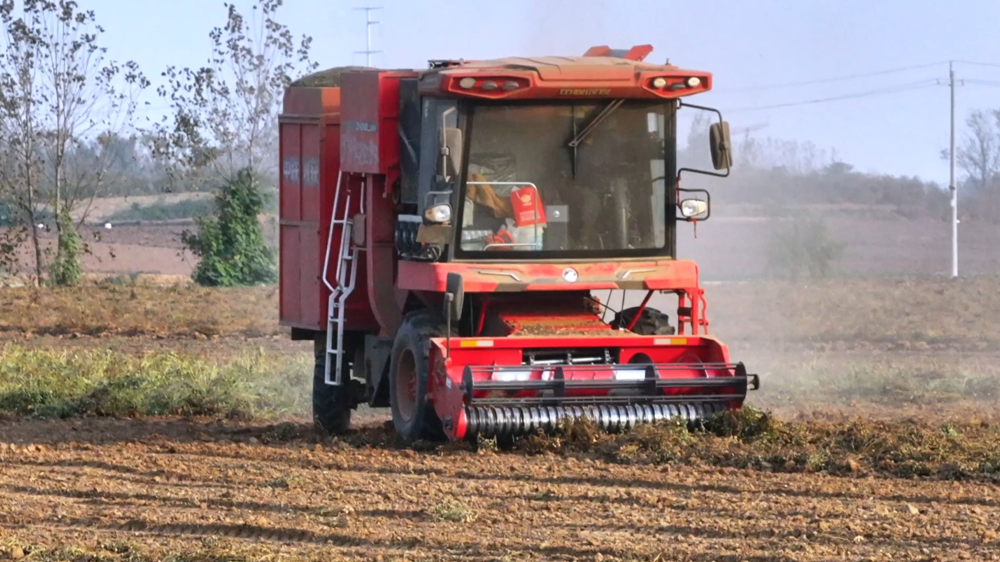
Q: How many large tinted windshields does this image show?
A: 1